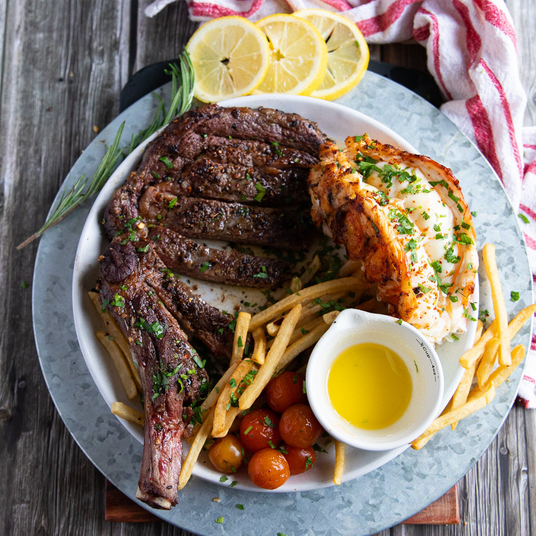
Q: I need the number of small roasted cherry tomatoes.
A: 6